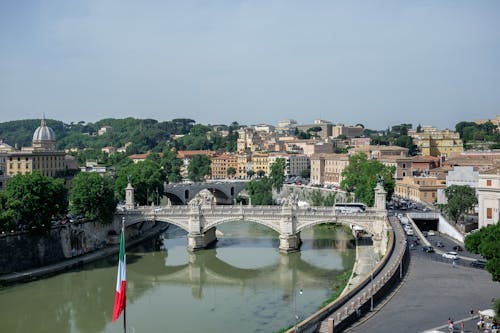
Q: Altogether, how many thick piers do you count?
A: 2